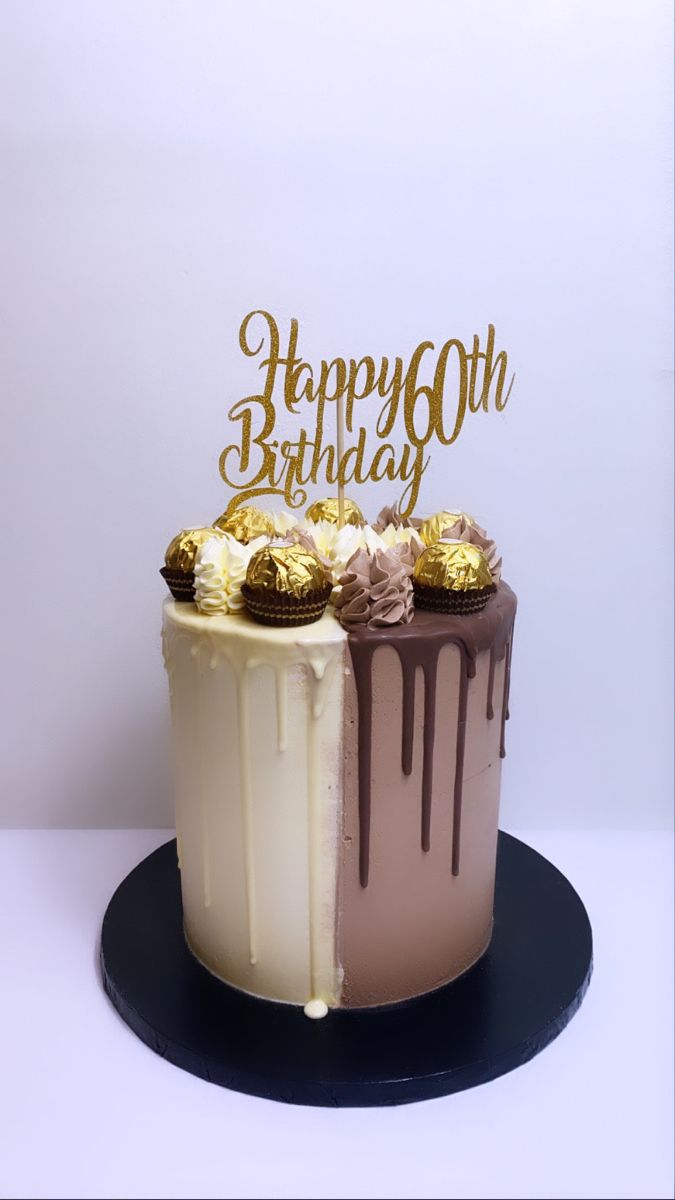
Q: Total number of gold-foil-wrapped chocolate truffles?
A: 6